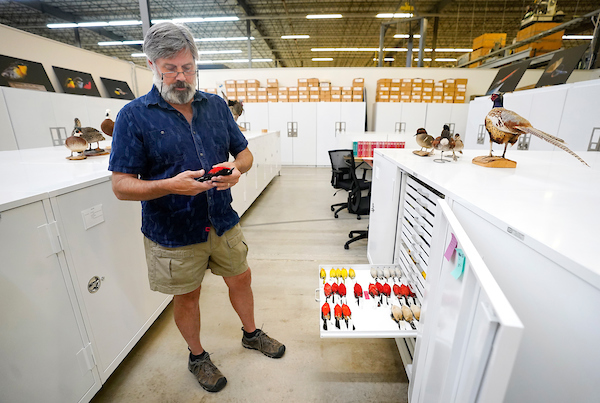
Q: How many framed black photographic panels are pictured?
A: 5